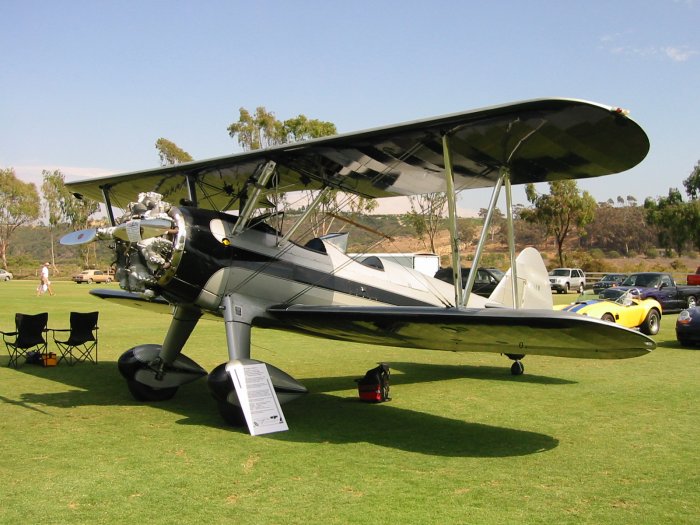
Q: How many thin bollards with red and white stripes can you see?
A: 0